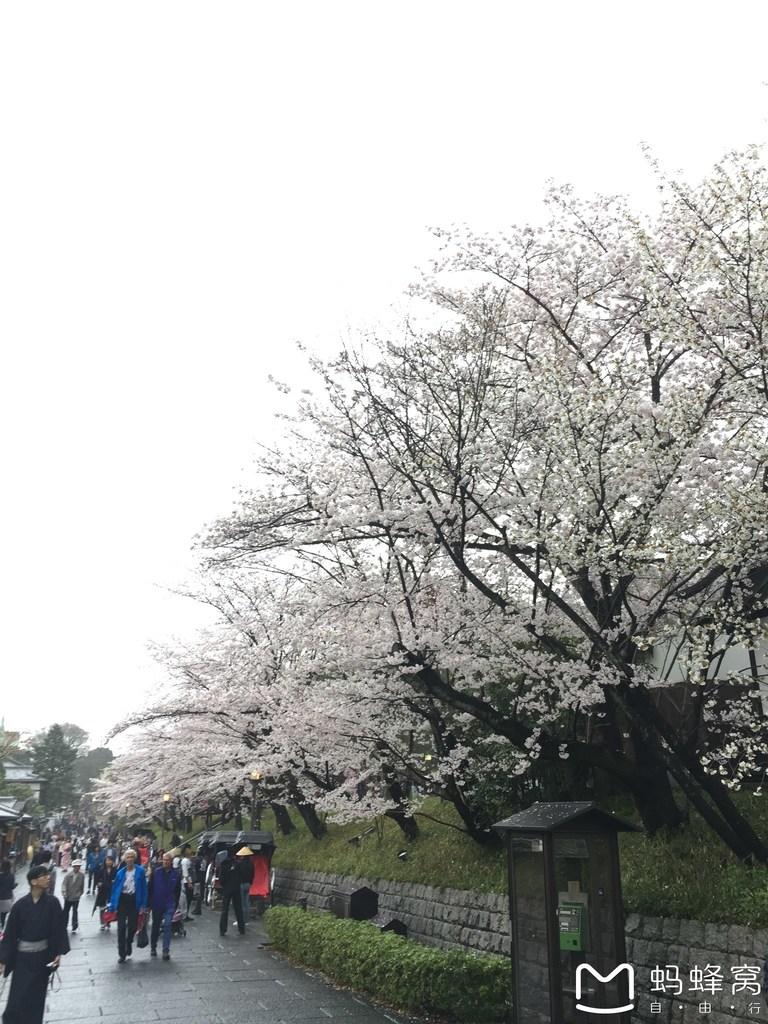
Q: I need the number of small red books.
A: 0